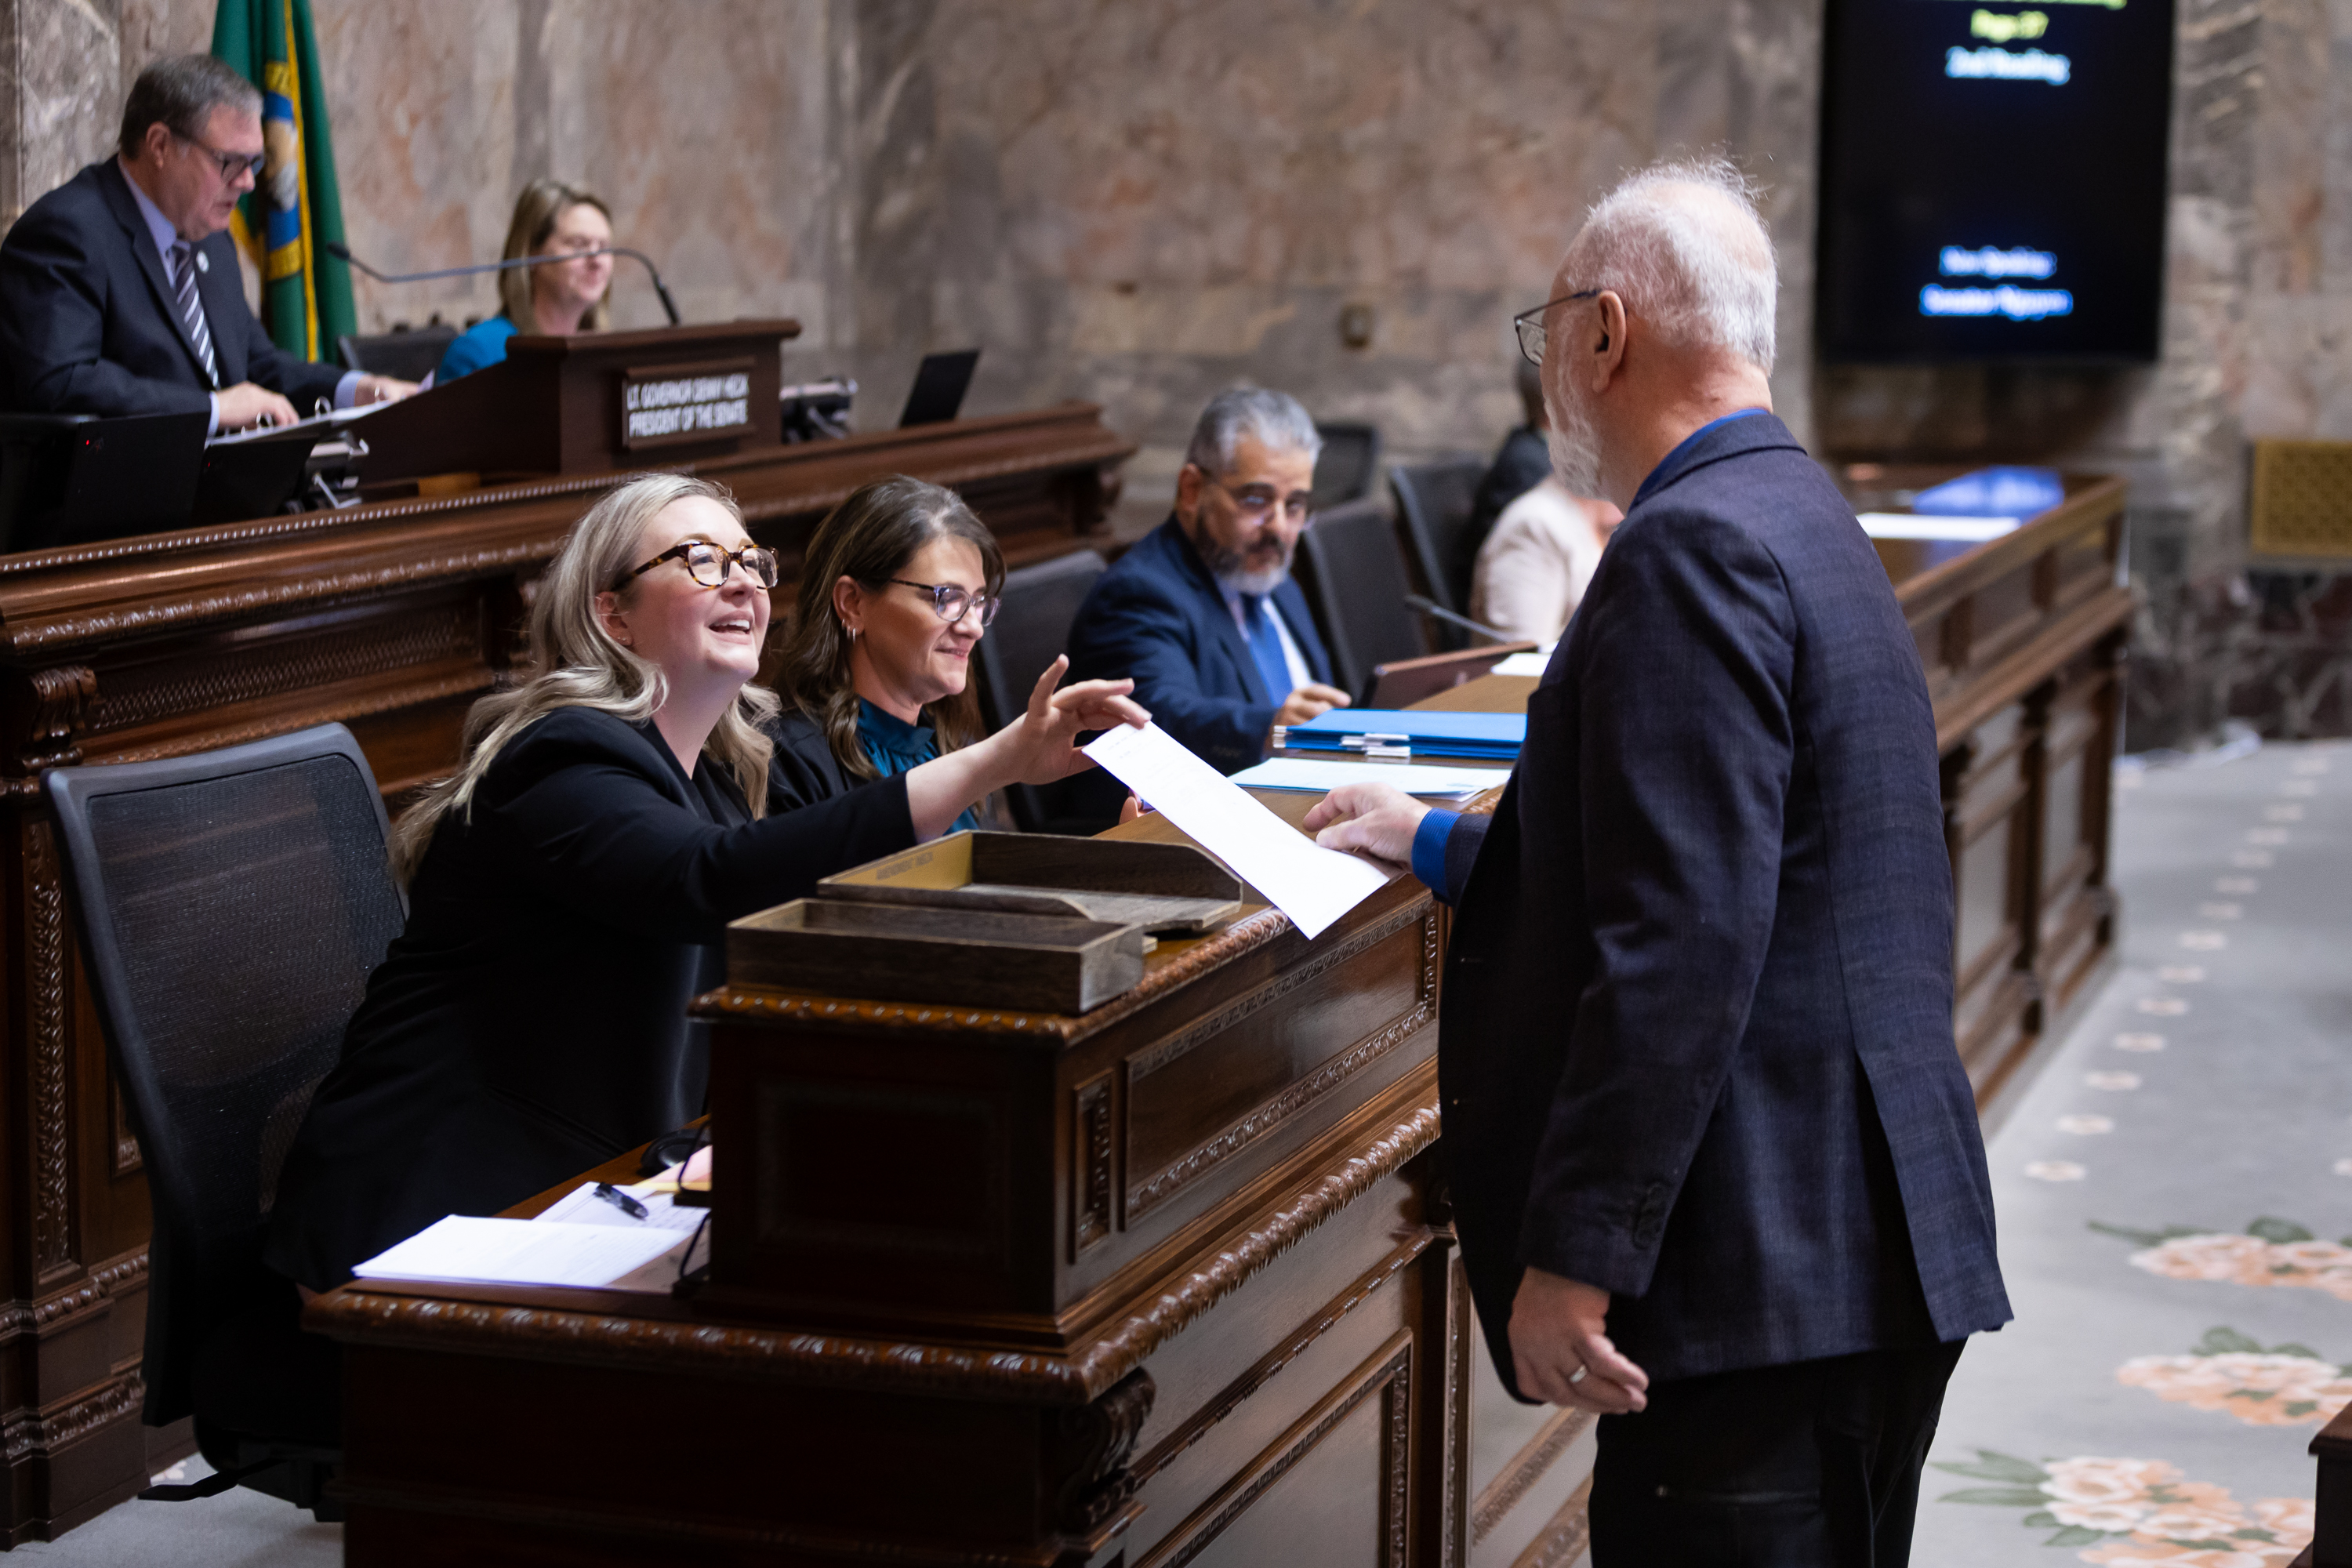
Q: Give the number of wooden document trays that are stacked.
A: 2